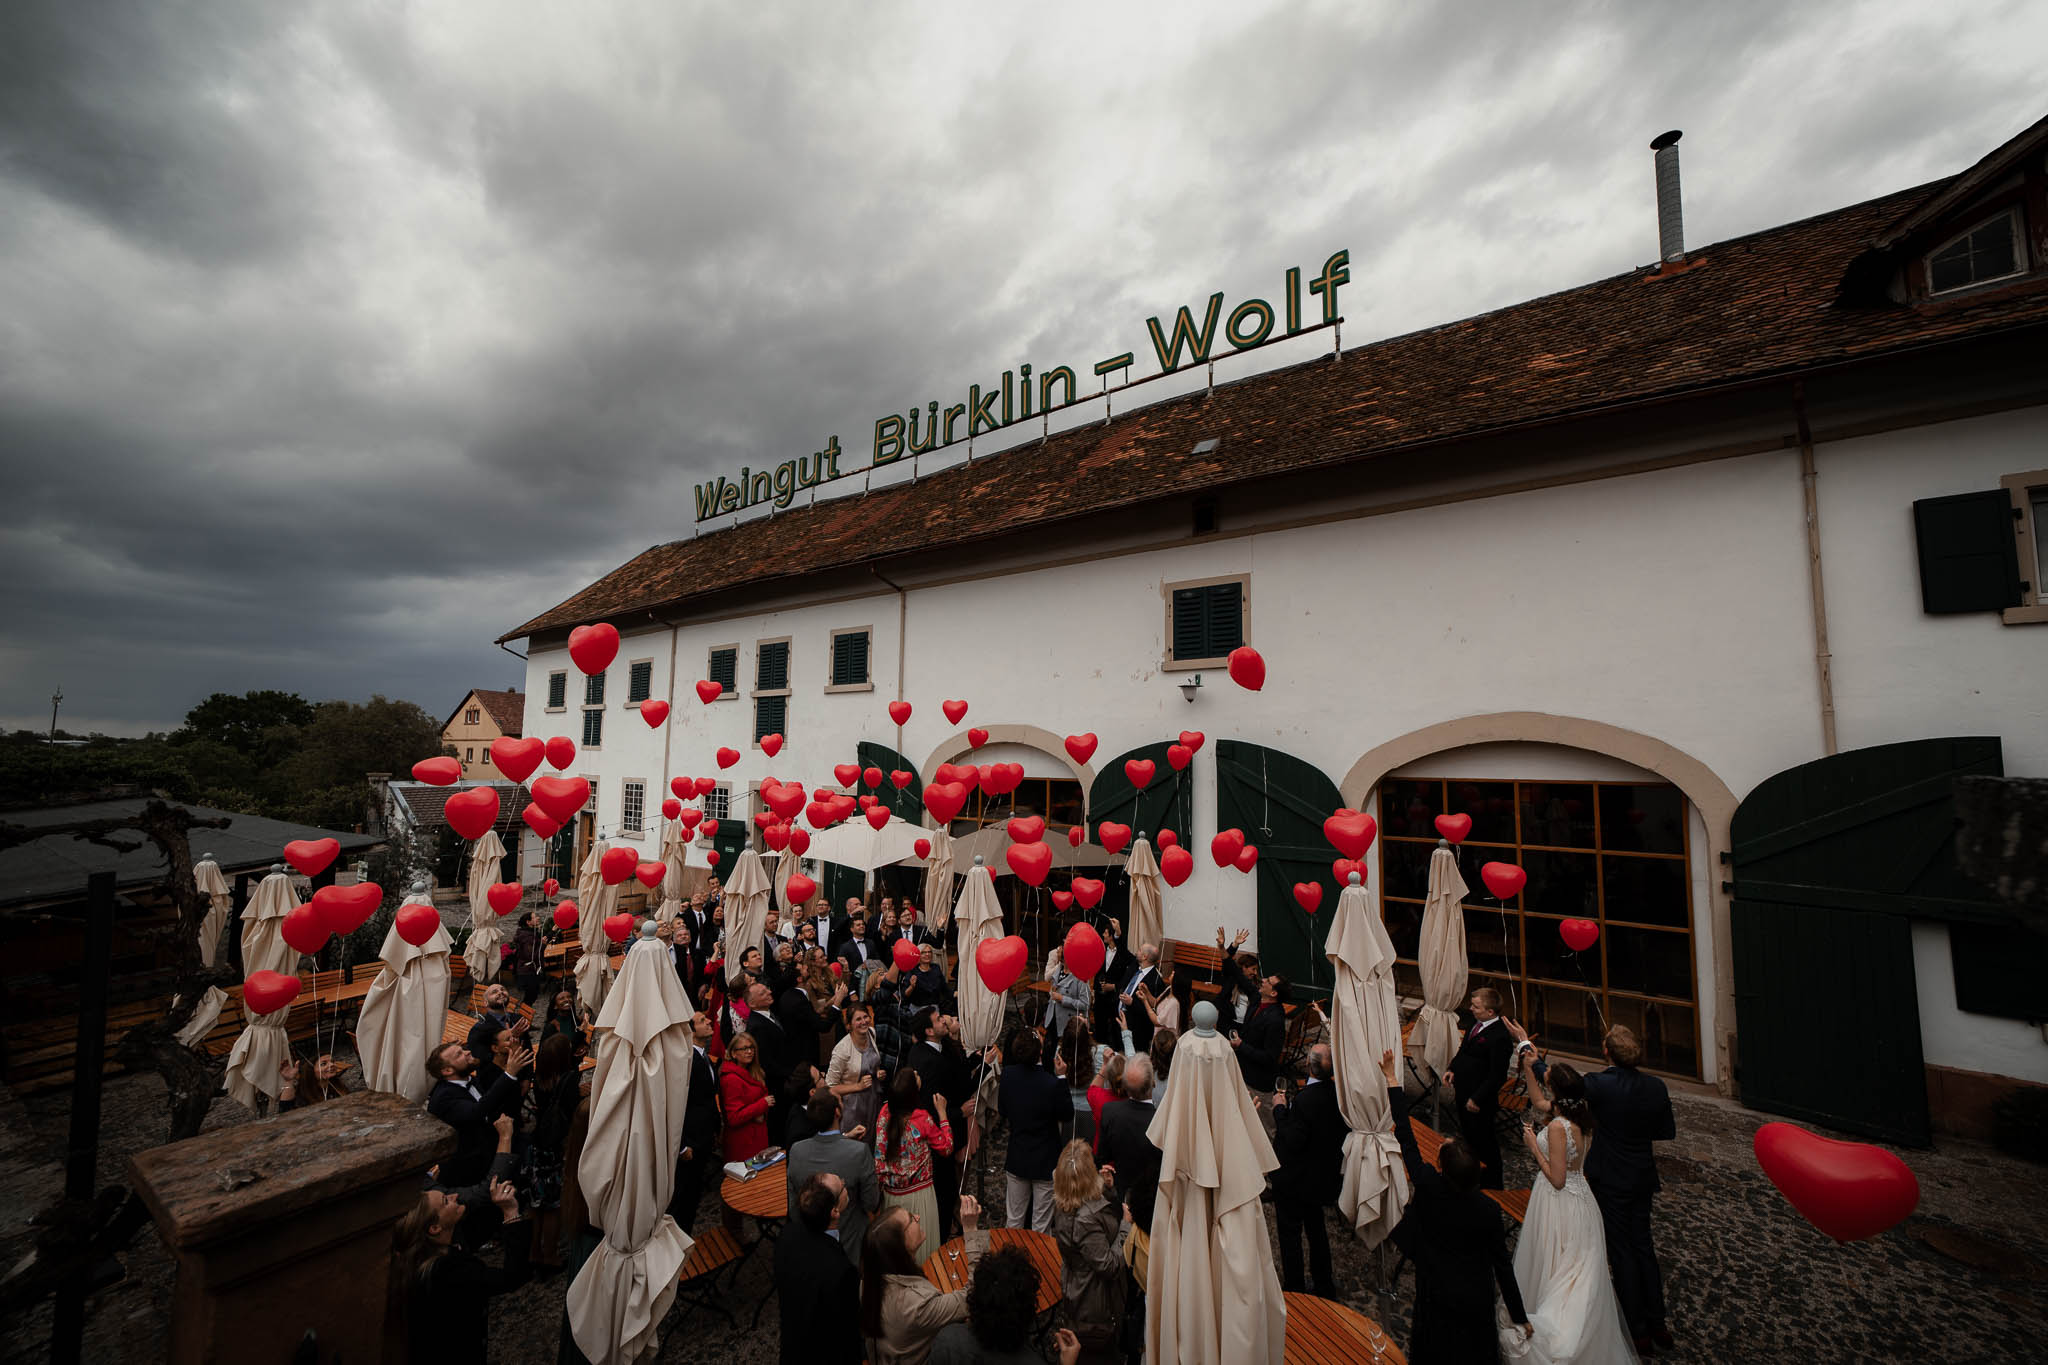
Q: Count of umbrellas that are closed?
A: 15